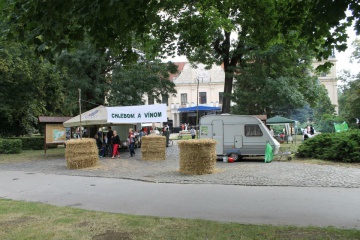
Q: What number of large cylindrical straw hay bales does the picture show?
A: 3